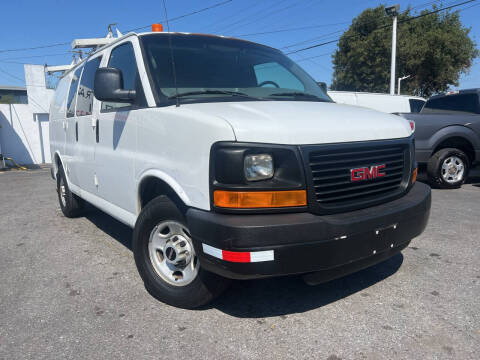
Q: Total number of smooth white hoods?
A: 1